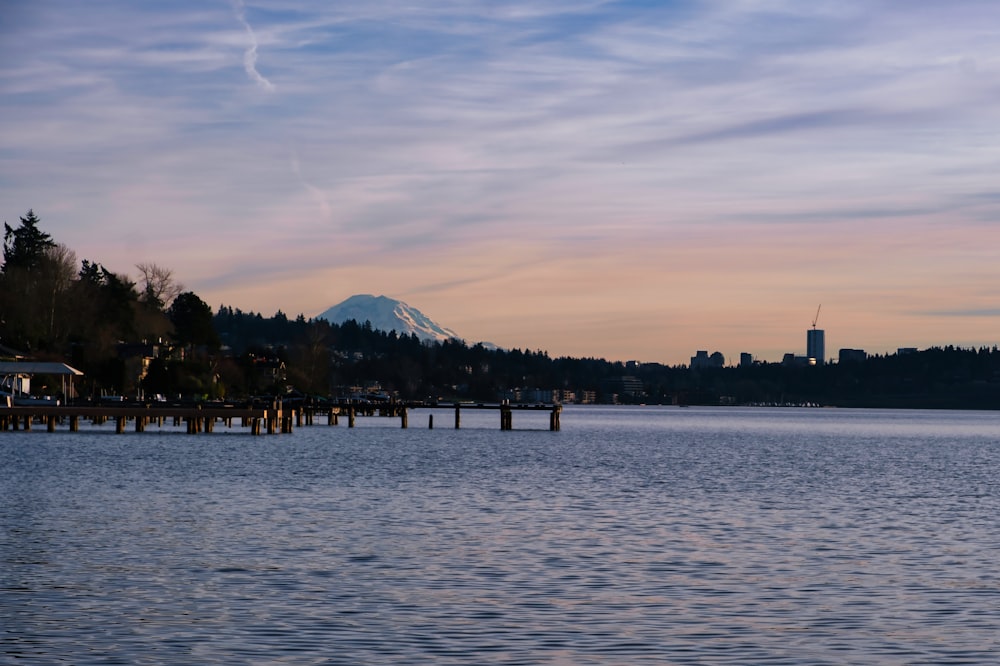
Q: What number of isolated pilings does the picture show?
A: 1